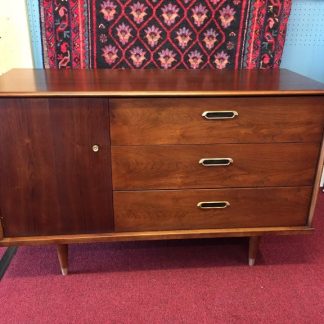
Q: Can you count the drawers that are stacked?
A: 3